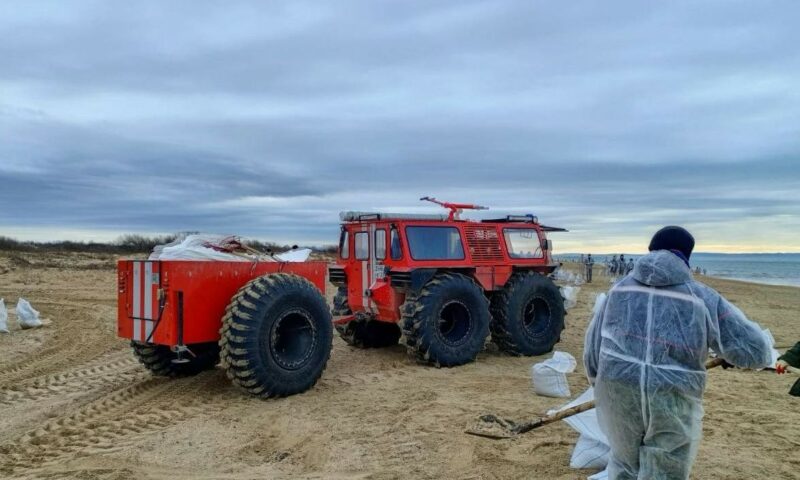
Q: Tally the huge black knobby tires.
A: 5